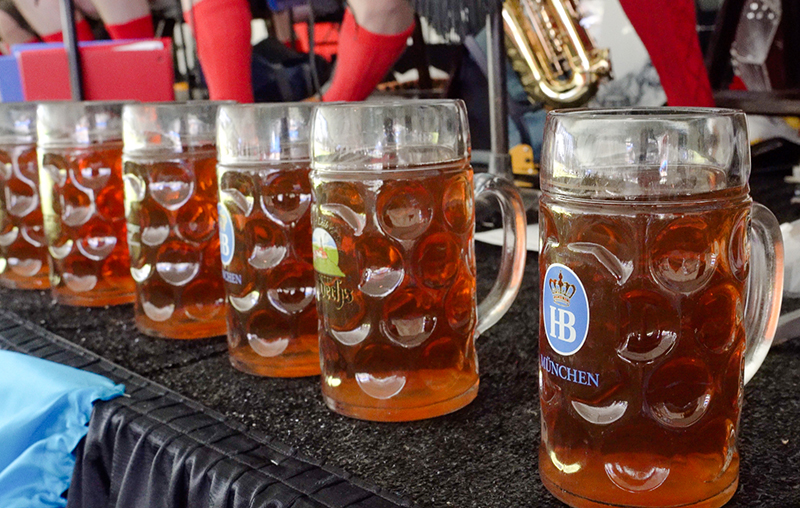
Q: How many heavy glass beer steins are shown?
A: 6